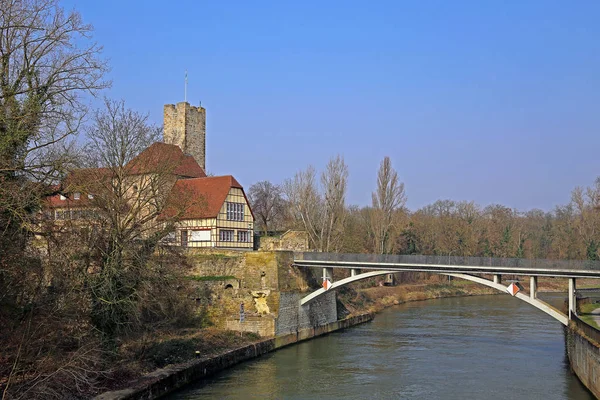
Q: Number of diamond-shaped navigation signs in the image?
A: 2